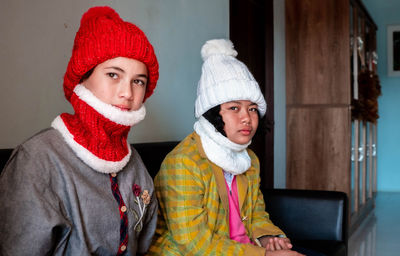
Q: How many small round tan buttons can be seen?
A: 3